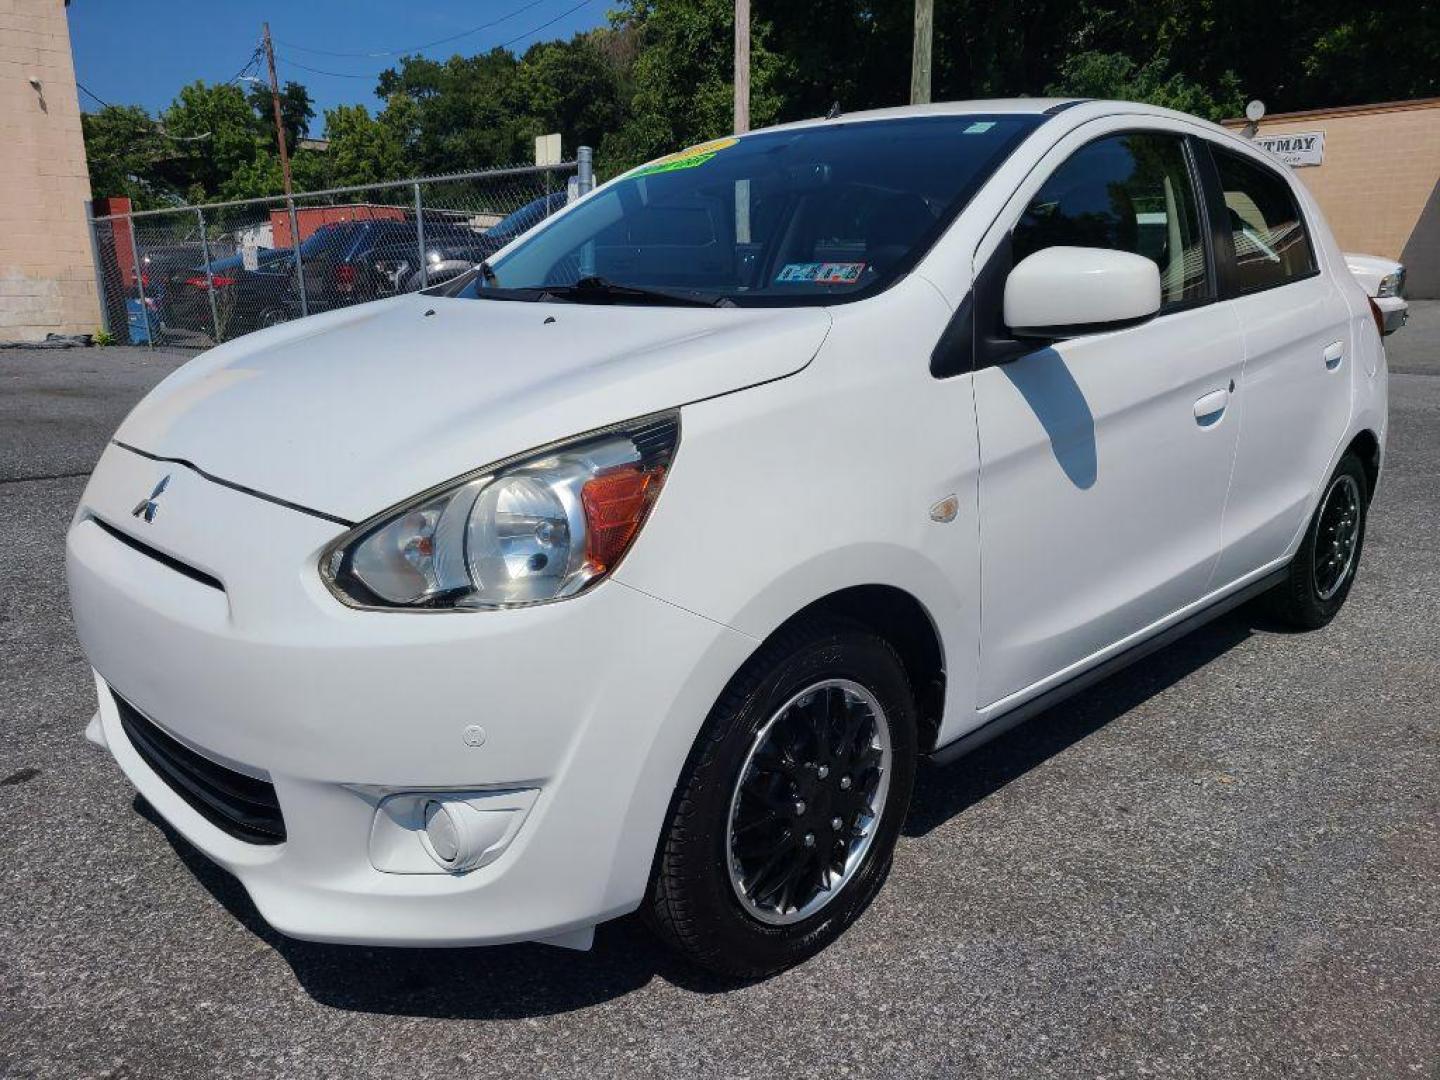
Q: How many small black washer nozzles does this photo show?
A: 2